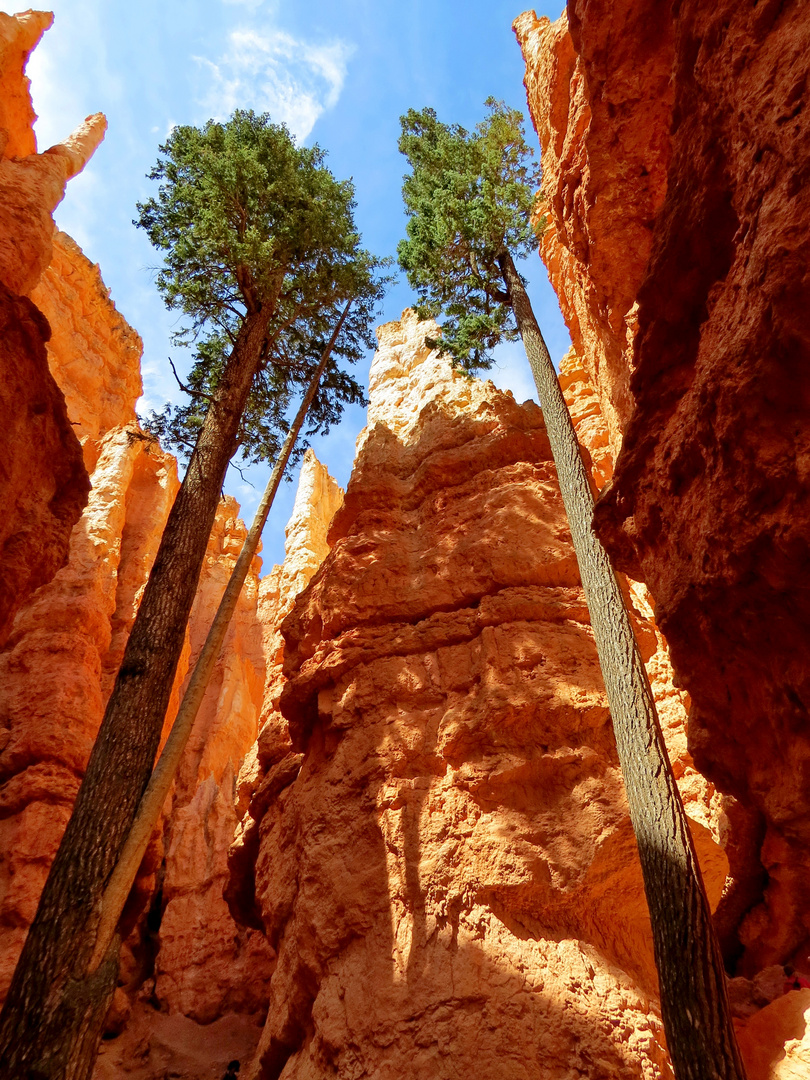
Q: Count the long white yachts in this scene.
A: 0